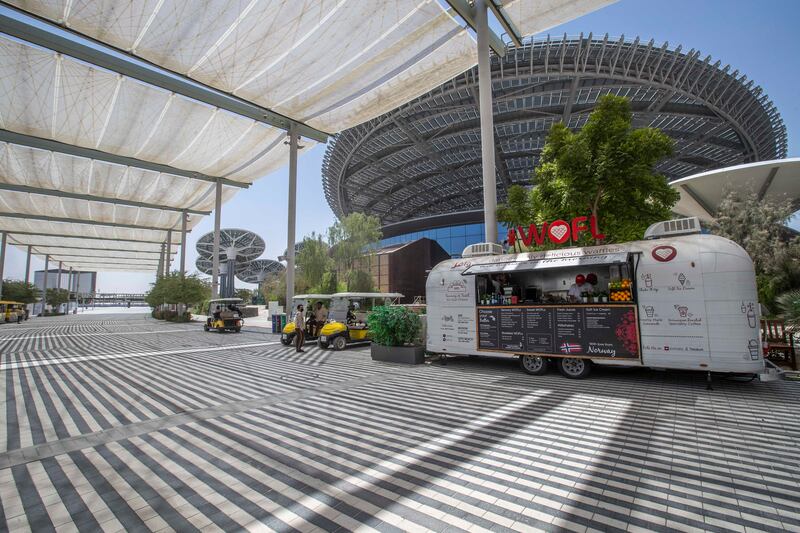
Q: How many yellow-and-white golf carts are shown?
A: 3